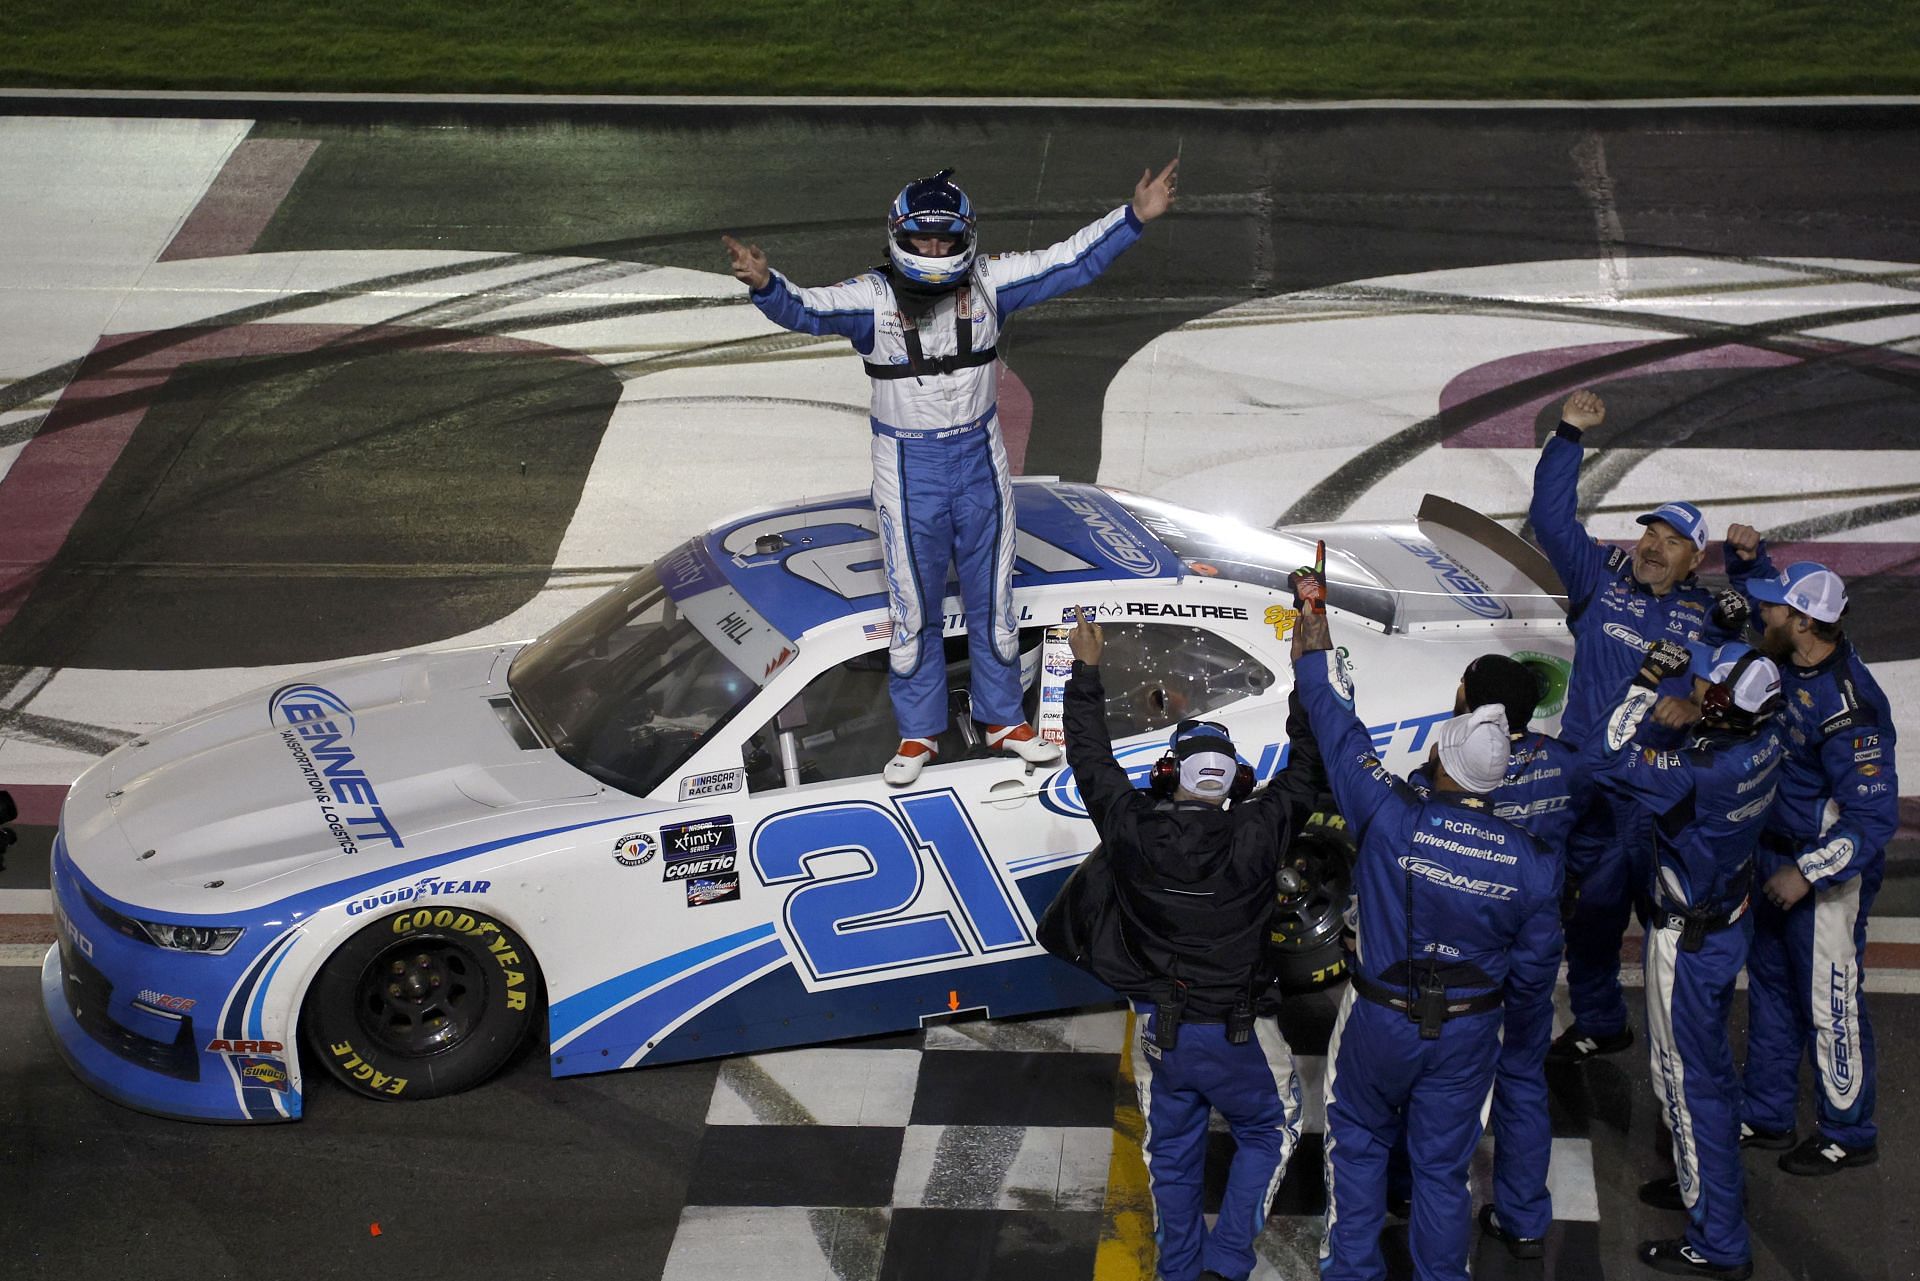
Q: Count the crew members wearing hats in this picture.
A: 6